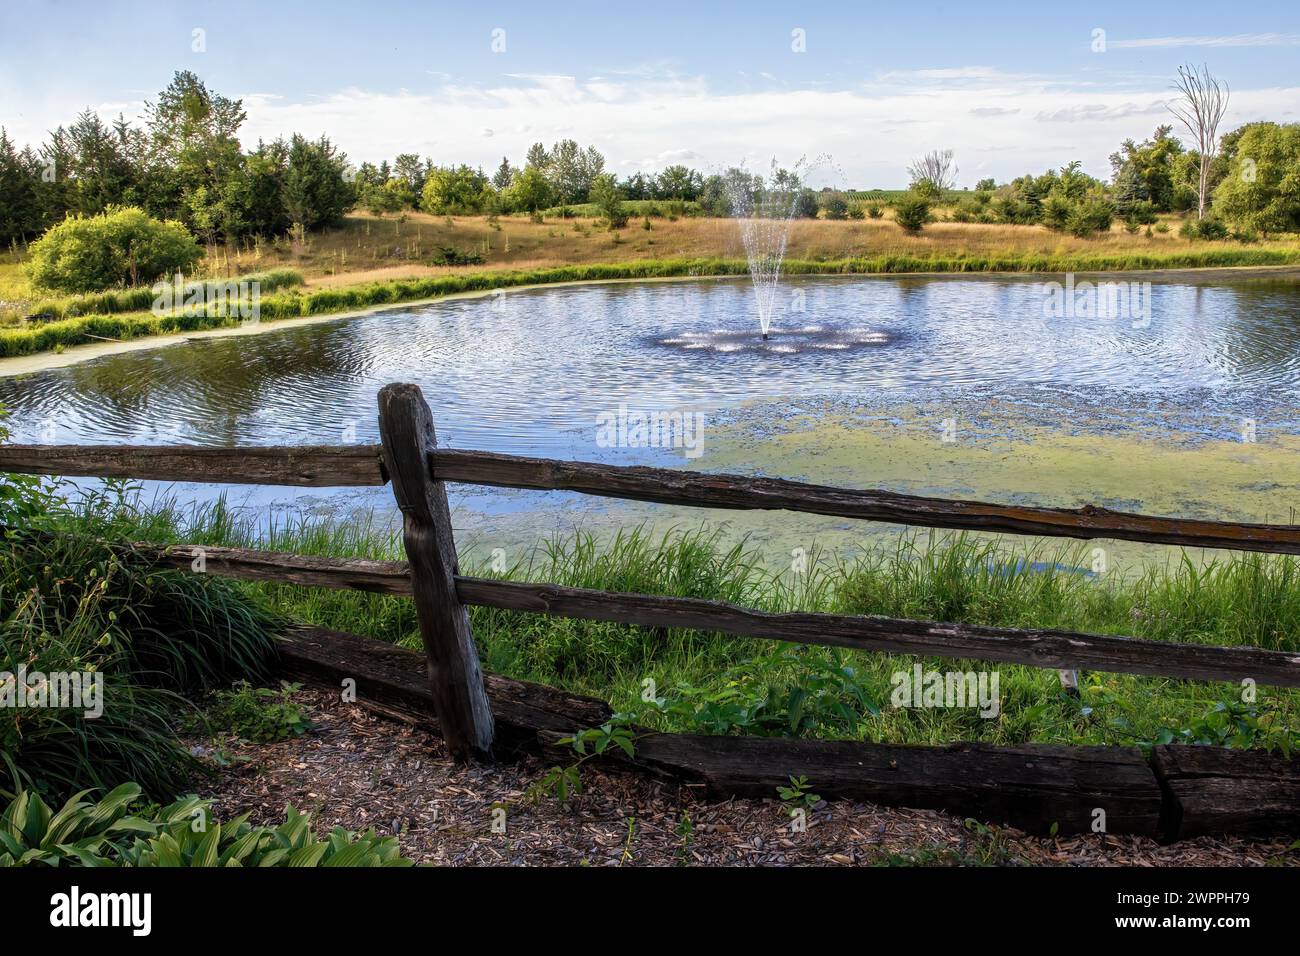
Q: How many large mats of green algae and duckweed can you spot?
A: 1